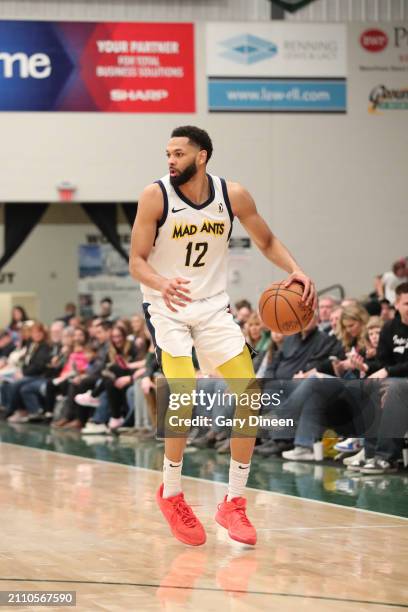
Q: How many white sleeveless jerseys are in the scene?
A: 1